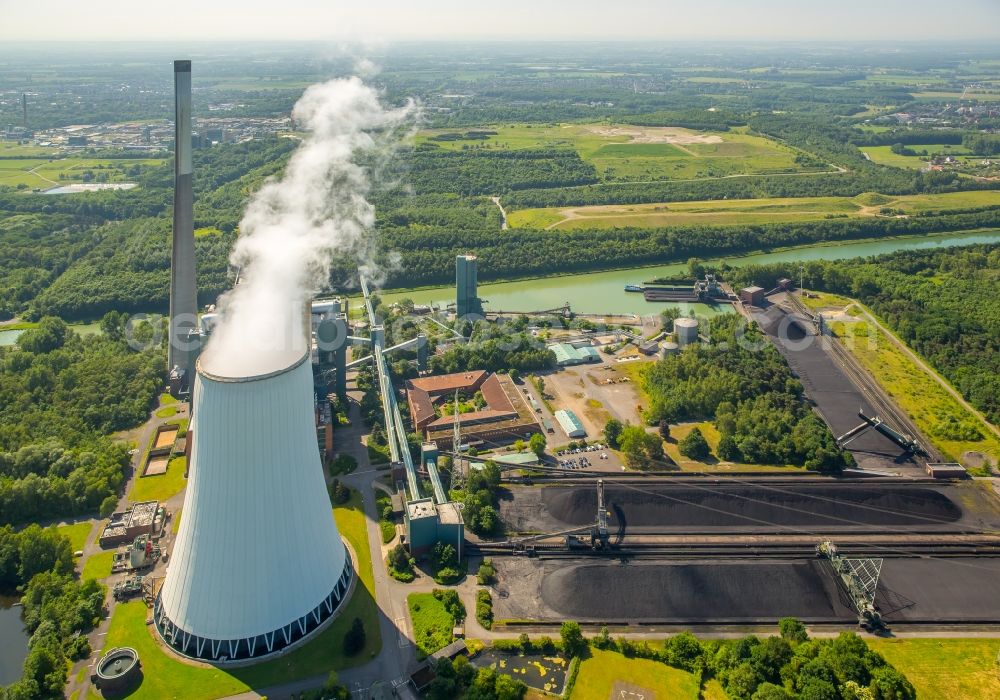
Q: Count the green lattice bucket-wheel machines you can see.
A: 1